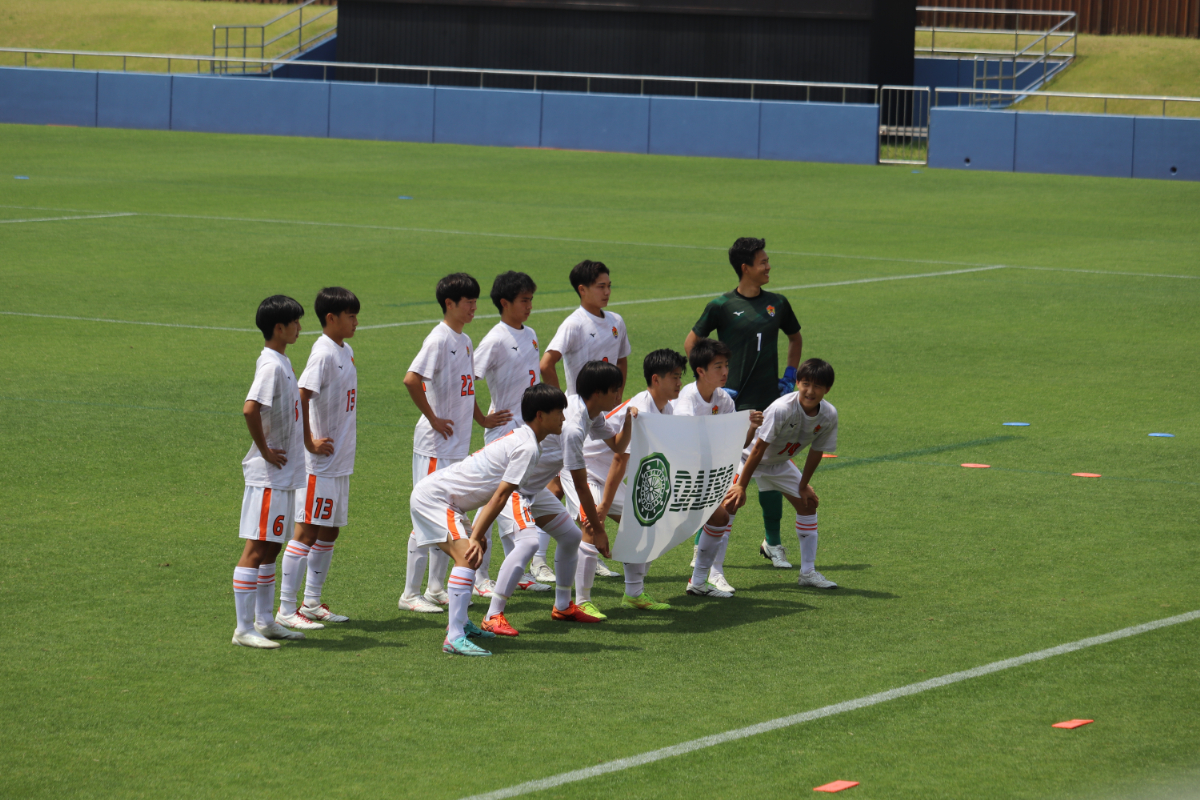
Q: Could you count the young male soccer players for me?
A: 11